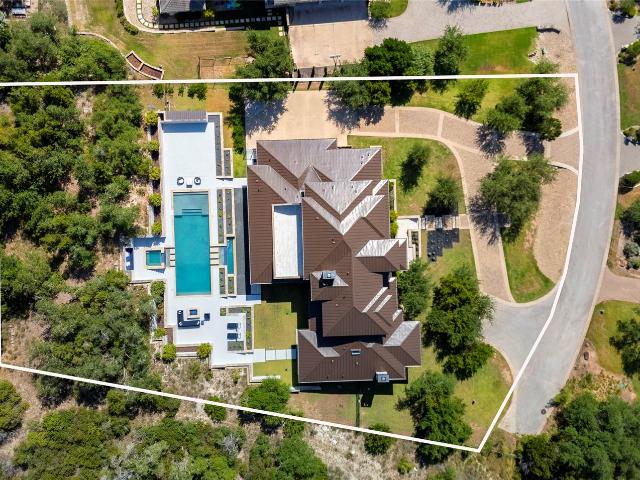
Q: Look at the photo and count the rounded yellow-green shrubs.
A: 9